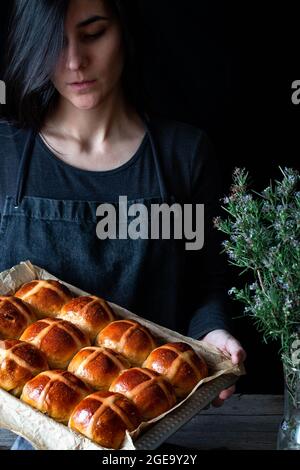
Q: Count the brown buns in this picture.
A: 11